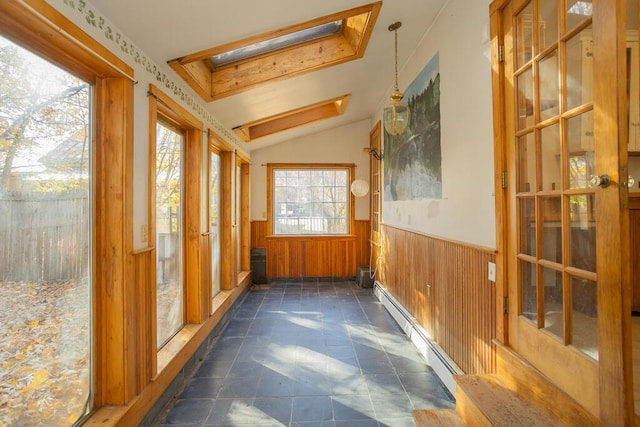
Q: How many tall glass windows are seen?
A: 4